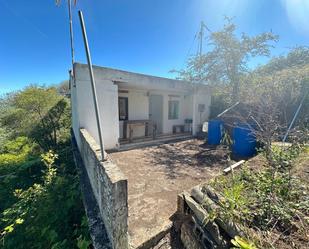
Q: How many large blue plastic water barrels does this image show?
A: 2